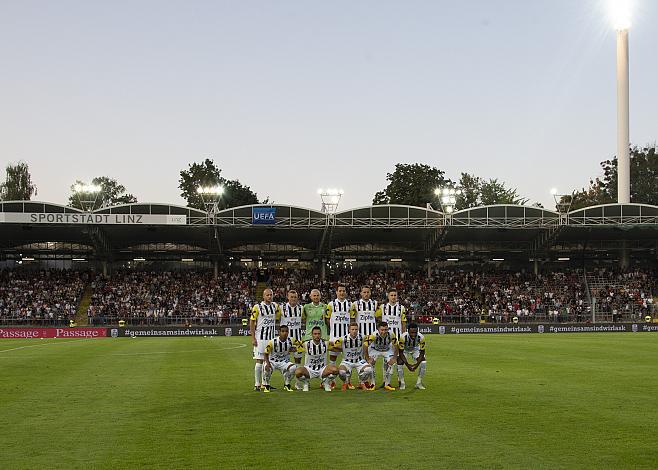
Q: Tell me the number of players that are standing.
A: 6